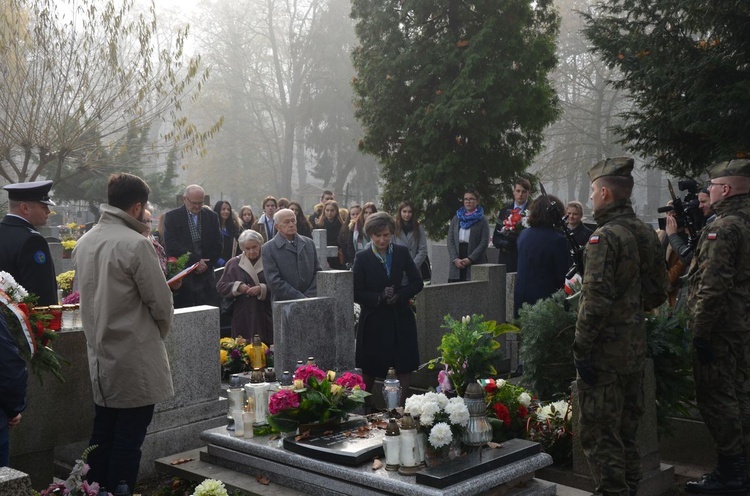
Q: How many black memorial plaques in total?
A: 2